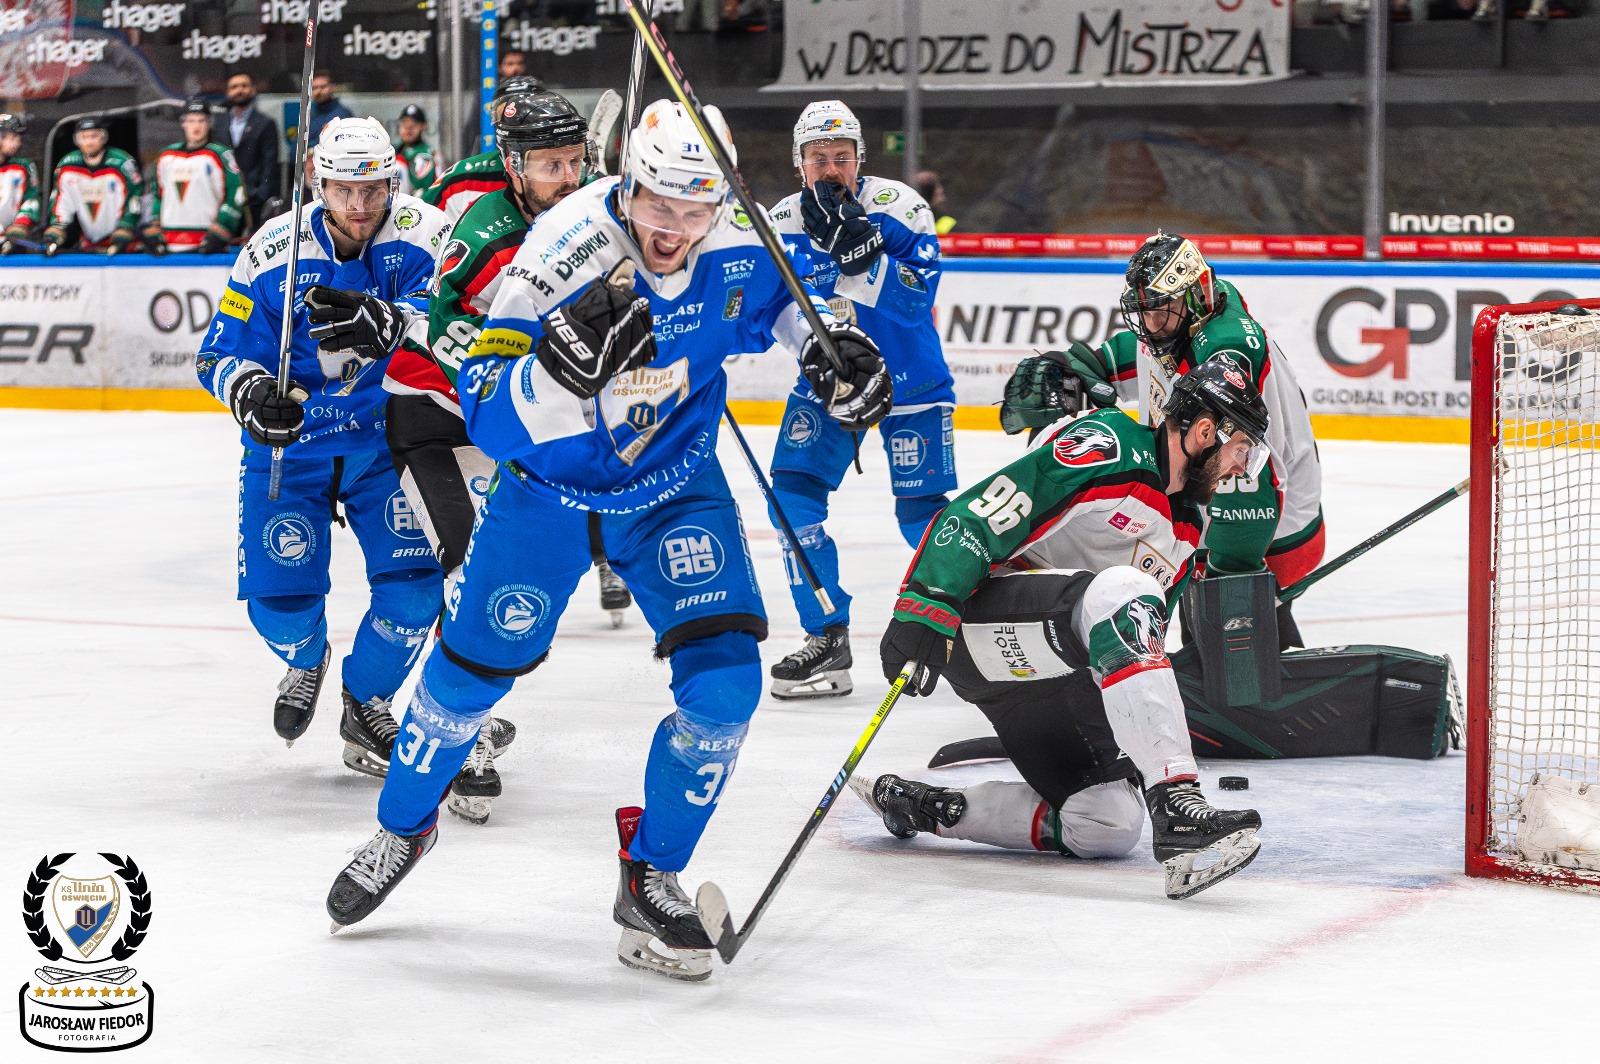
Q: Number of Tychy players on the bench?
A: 4